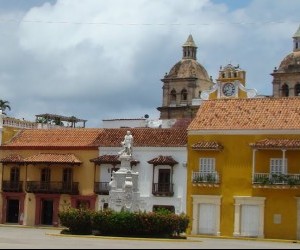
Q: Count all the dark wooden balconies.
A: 4